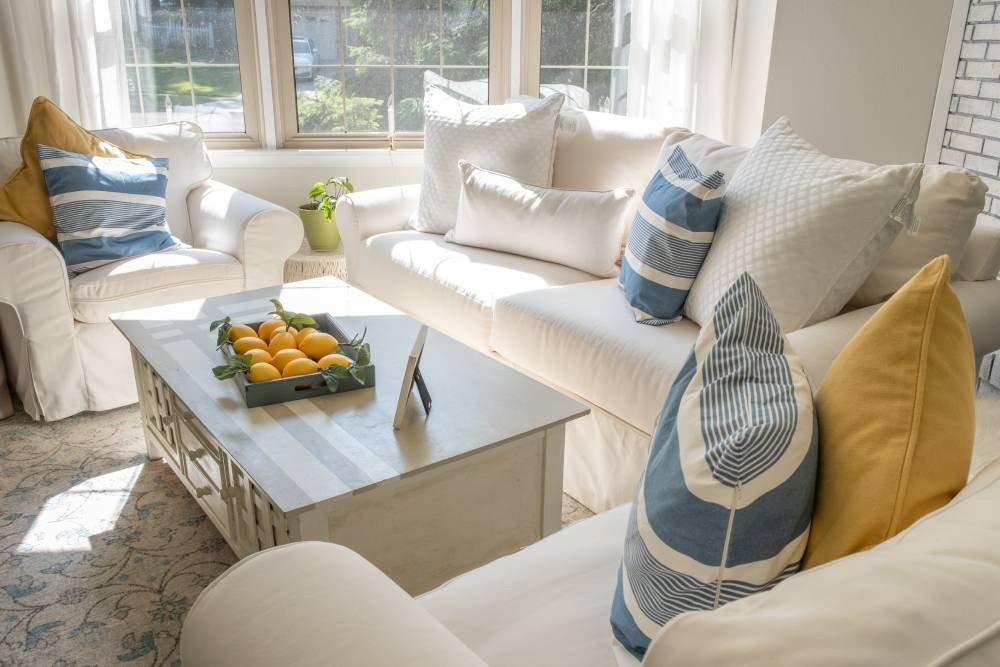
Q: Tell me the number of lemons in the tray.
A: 12